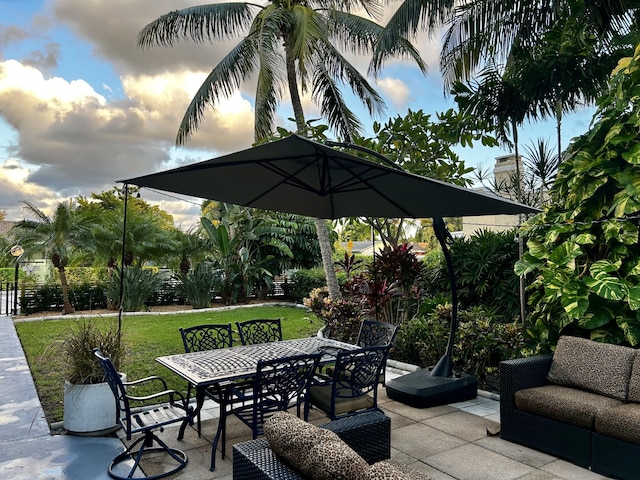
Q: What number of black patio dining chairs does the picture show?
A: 6